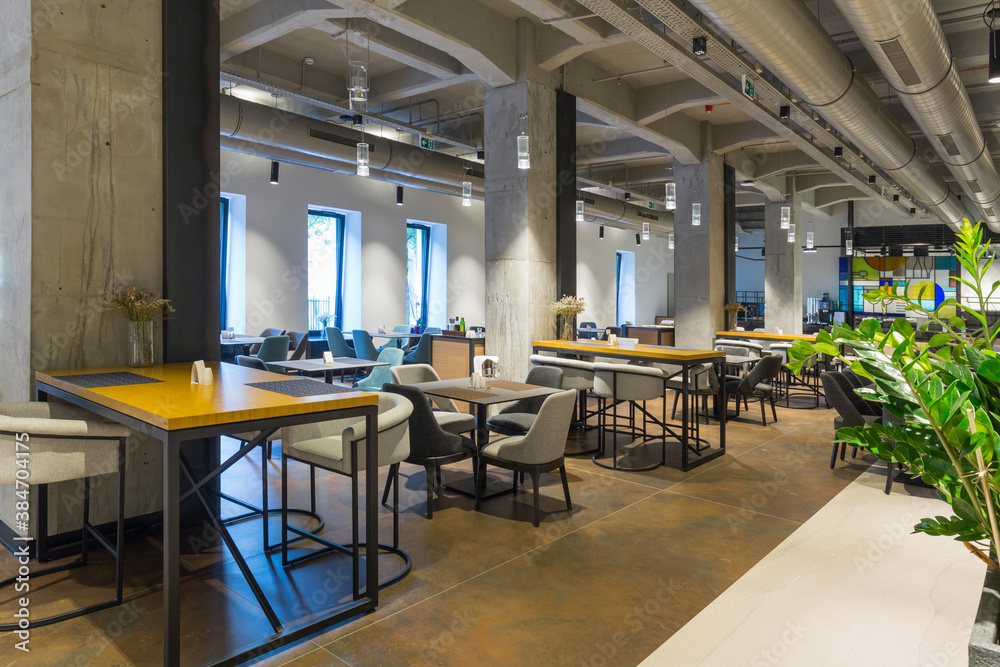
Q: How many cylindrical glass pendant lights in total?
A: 14